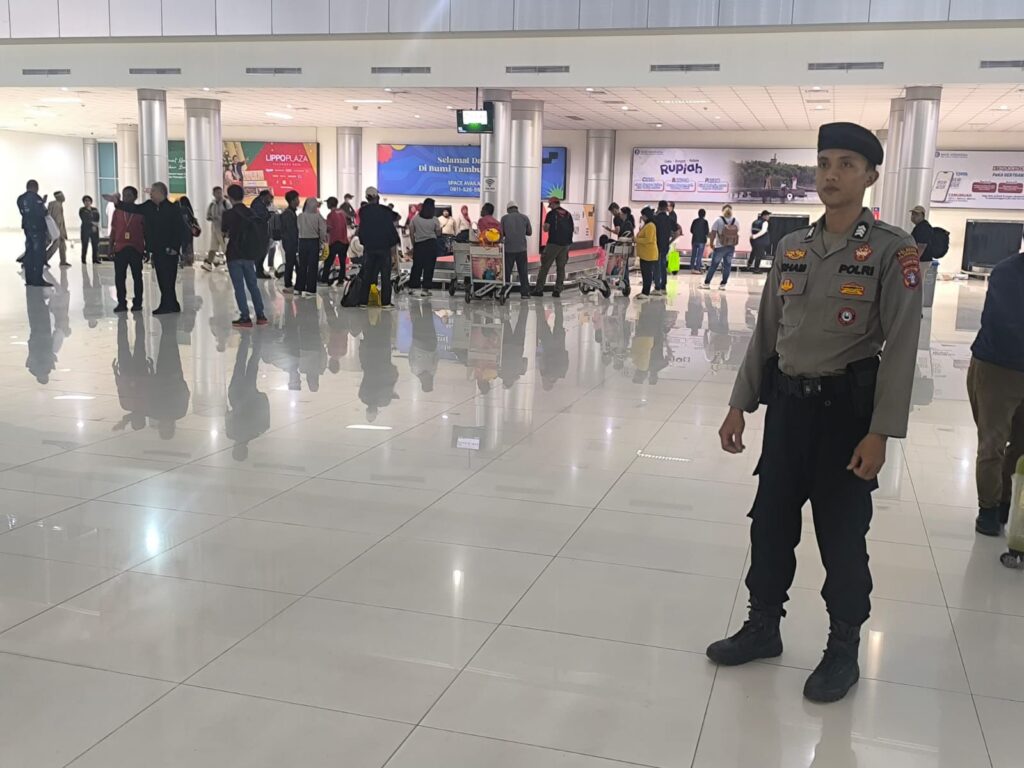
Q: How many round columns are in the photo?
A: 11